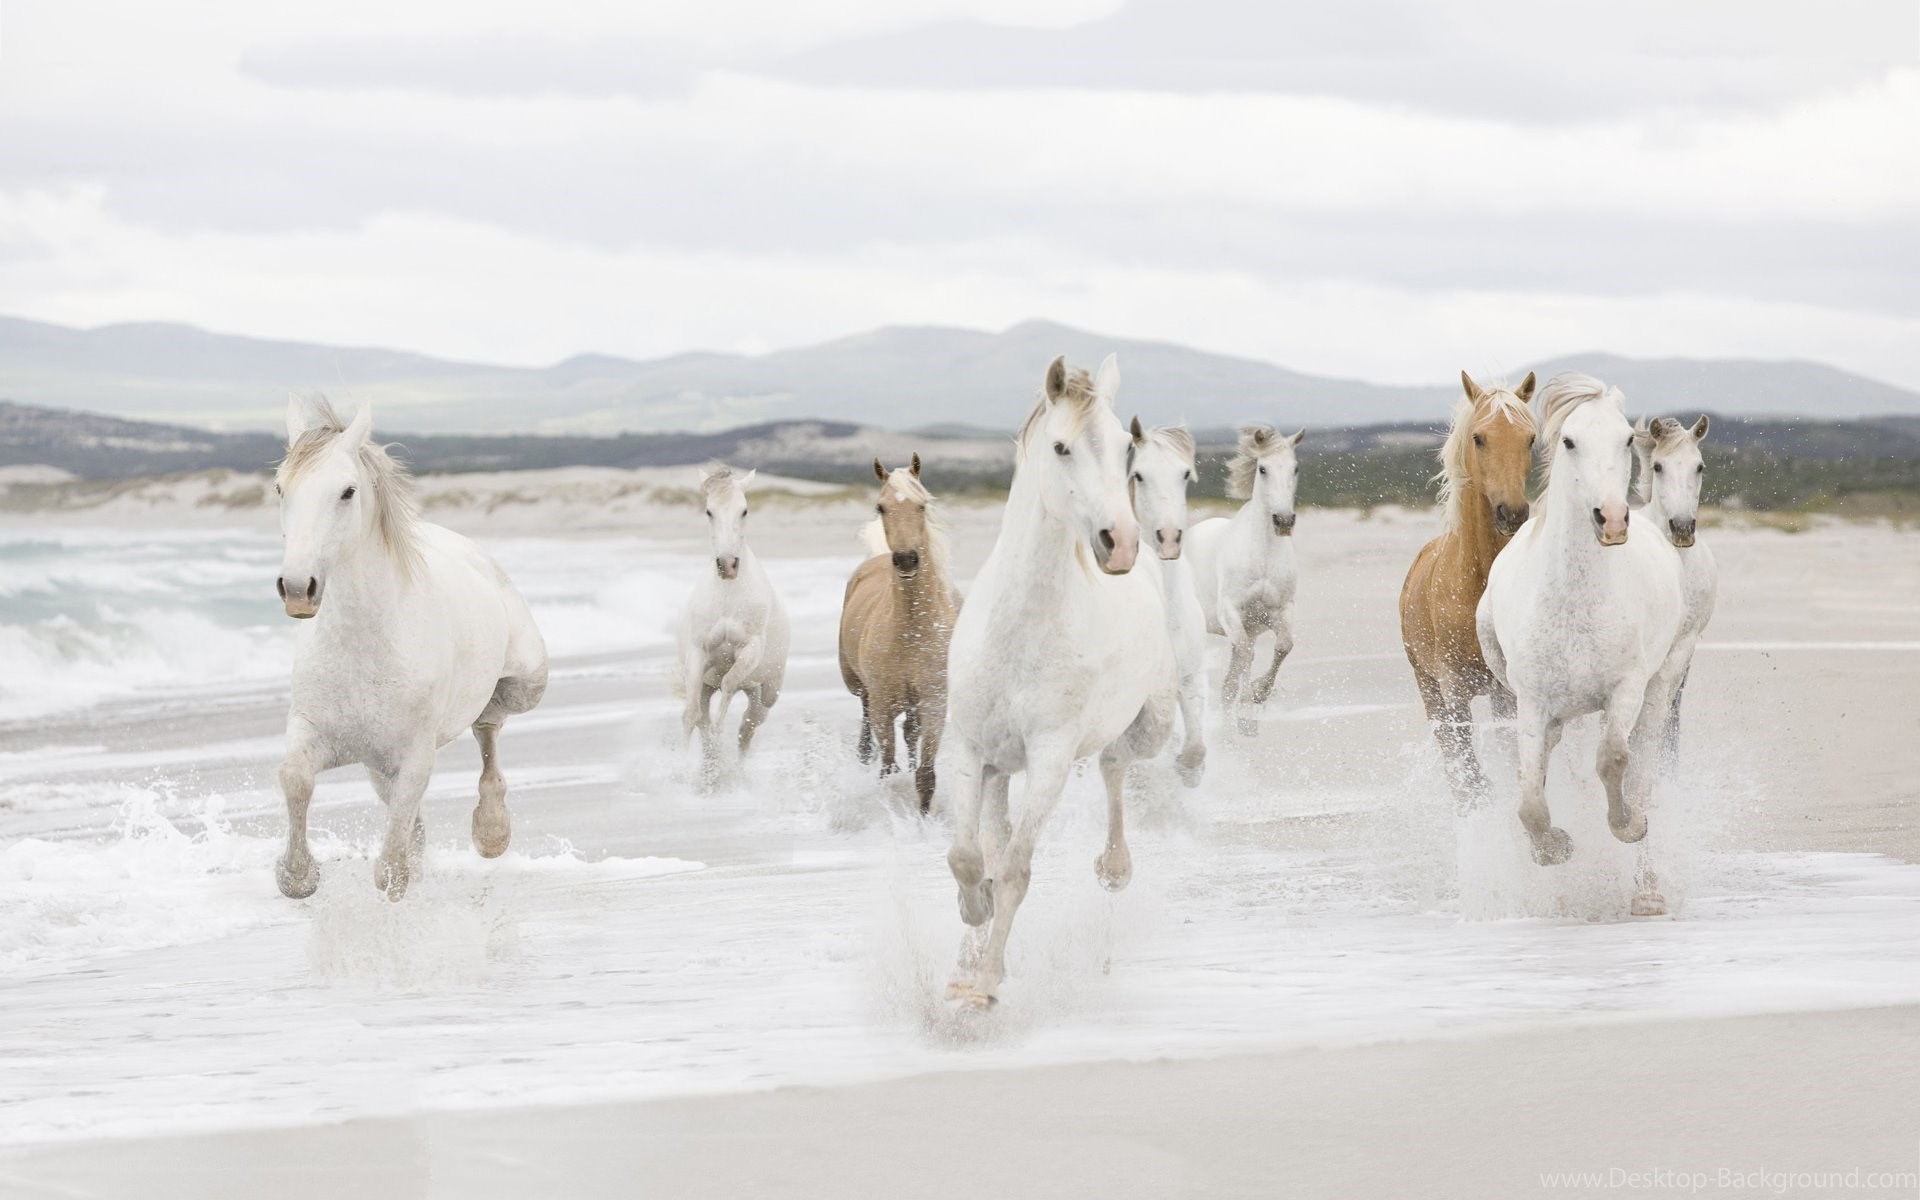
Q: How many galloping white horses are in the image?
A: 7